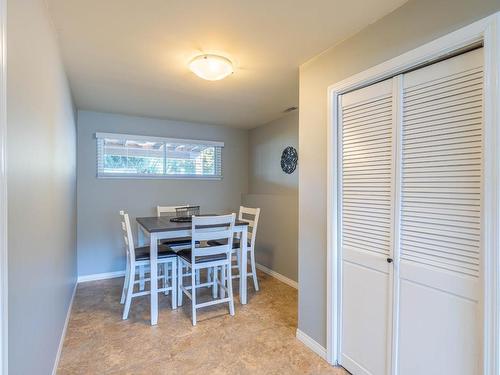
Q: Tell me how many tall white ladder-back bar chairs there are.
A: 4